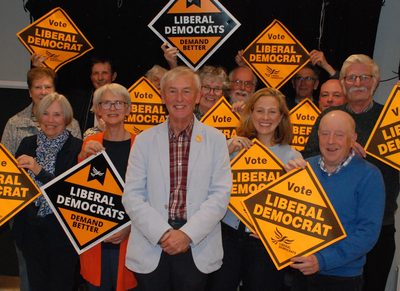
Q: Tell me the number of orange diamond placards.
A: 9